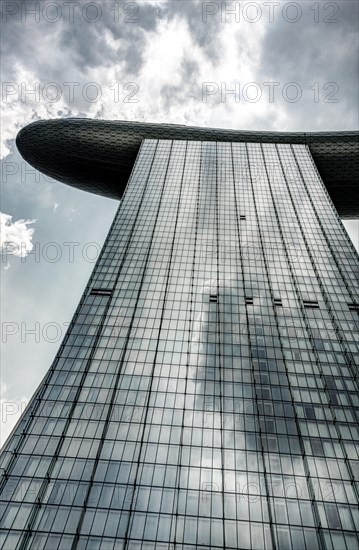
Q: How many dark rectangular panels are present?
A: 7